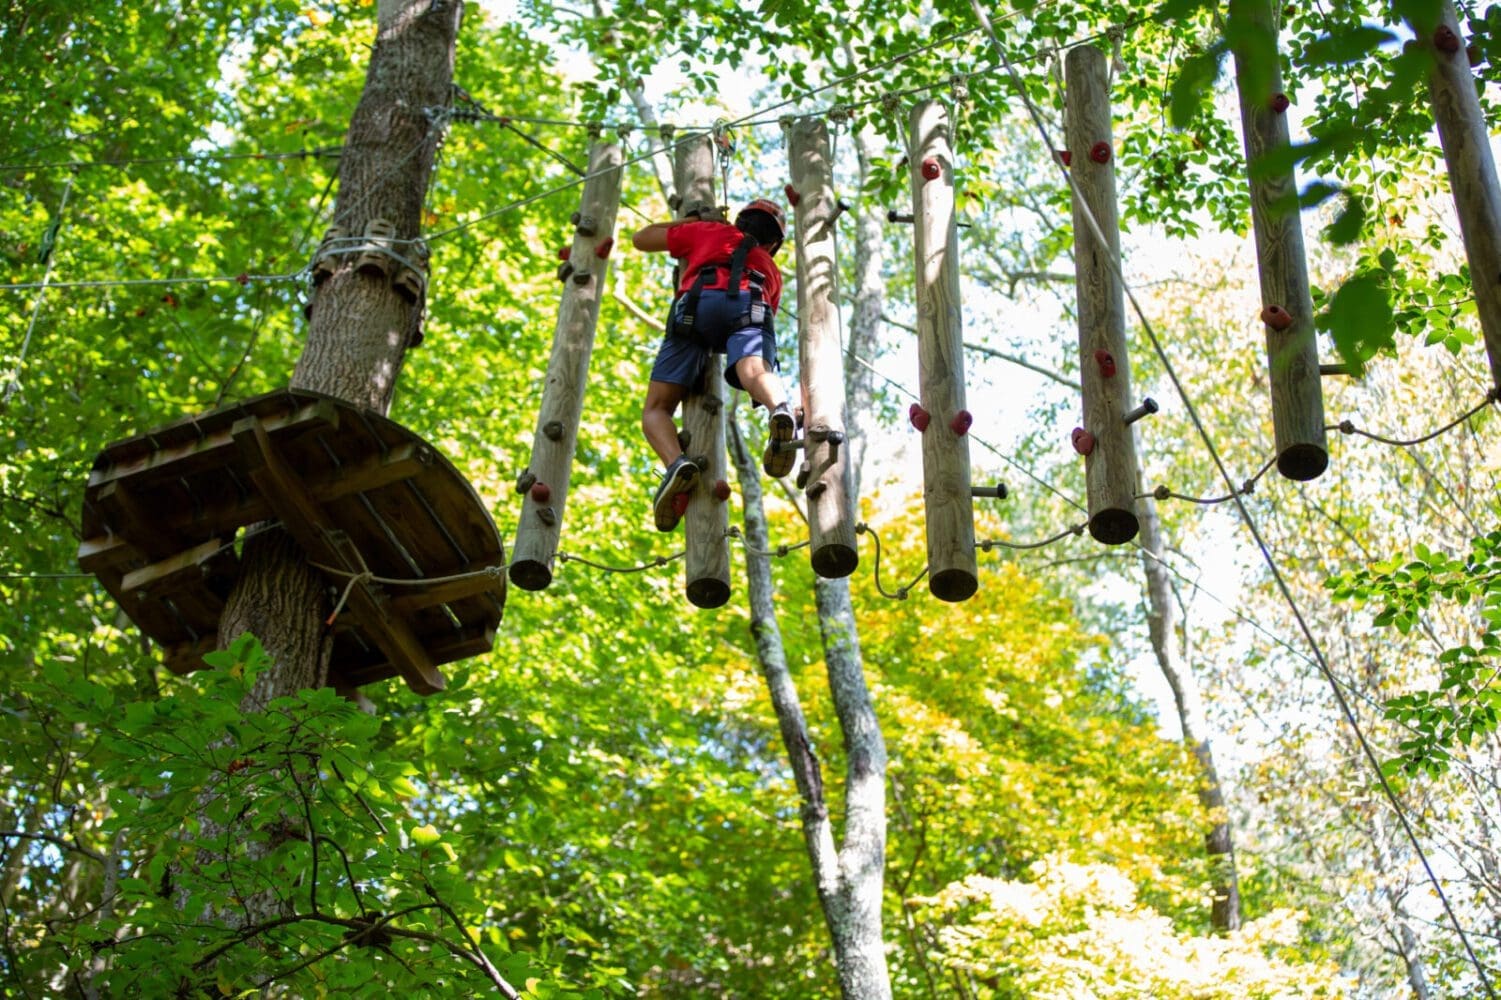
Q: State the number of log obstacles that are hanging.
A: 7